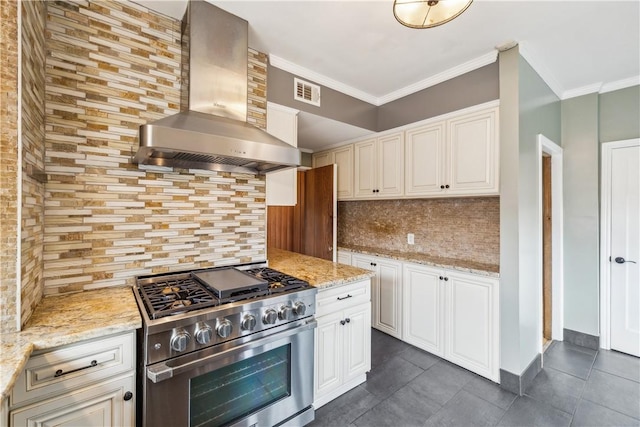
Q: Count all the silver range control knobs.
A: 7